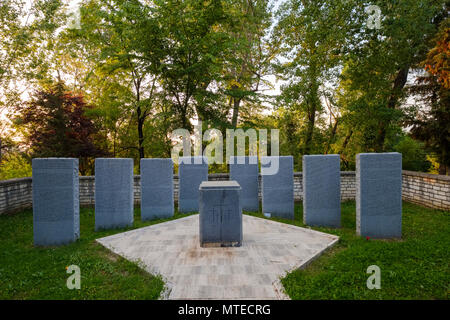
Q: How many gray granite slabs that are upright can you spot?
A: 8